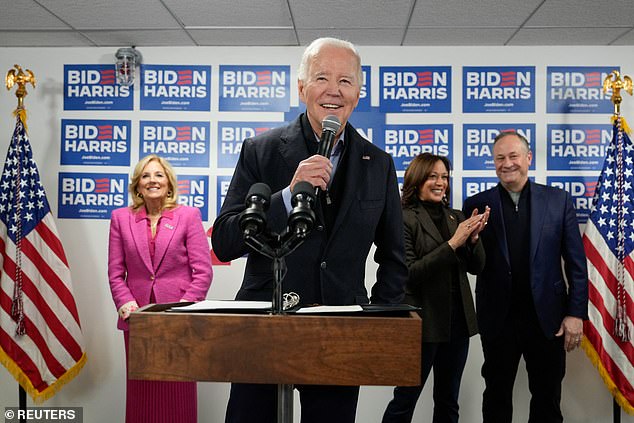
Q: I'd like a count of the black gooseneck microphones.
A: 2